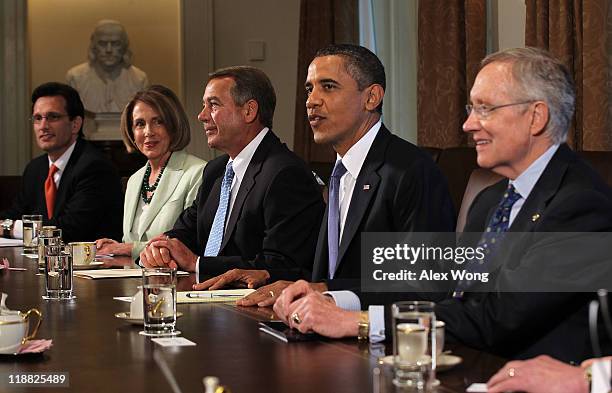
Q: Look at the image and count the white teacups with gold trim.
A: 4